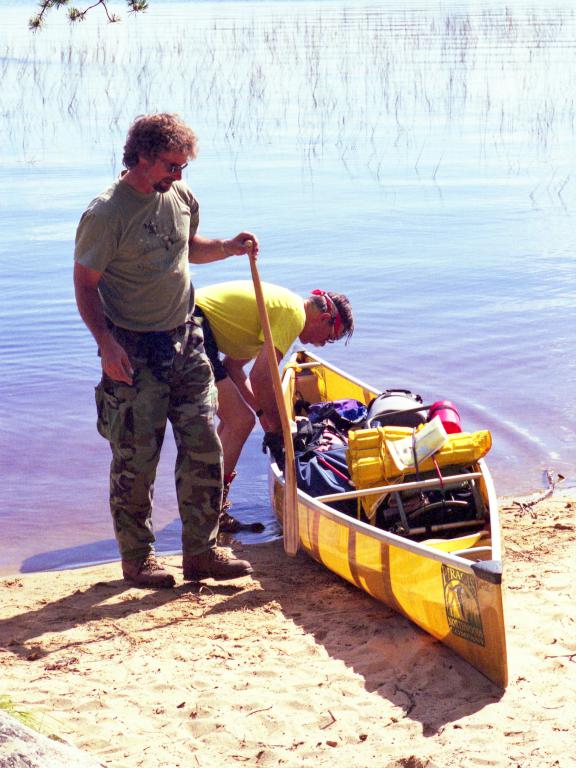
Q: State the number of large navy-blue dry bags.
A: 1